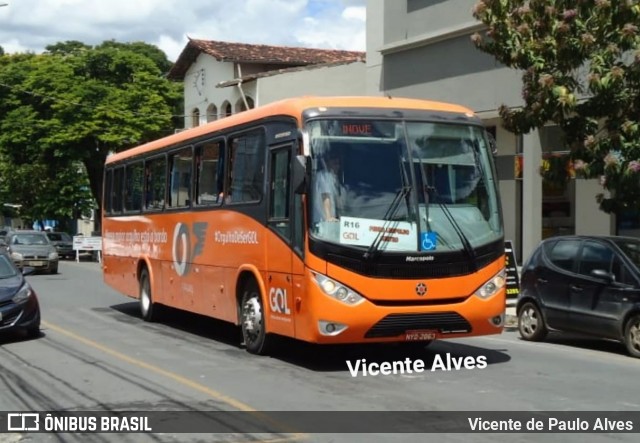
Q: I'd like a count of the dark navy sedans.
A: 1